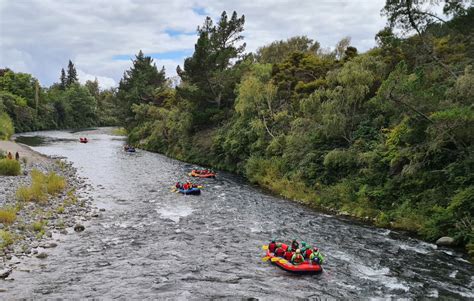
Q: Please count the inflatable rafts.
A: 5